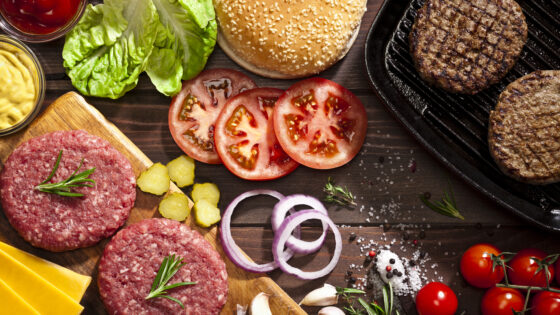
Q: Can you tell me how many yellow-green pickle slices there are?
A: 5